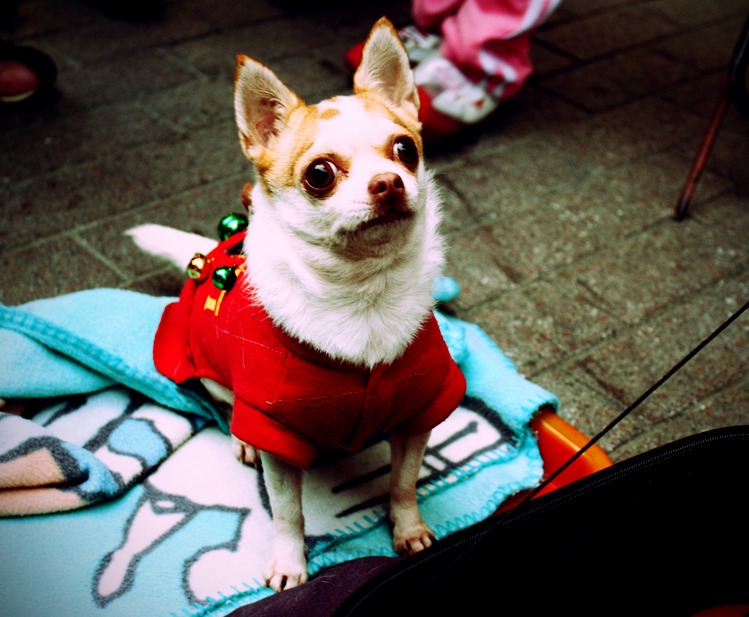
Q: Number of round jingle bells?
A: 3